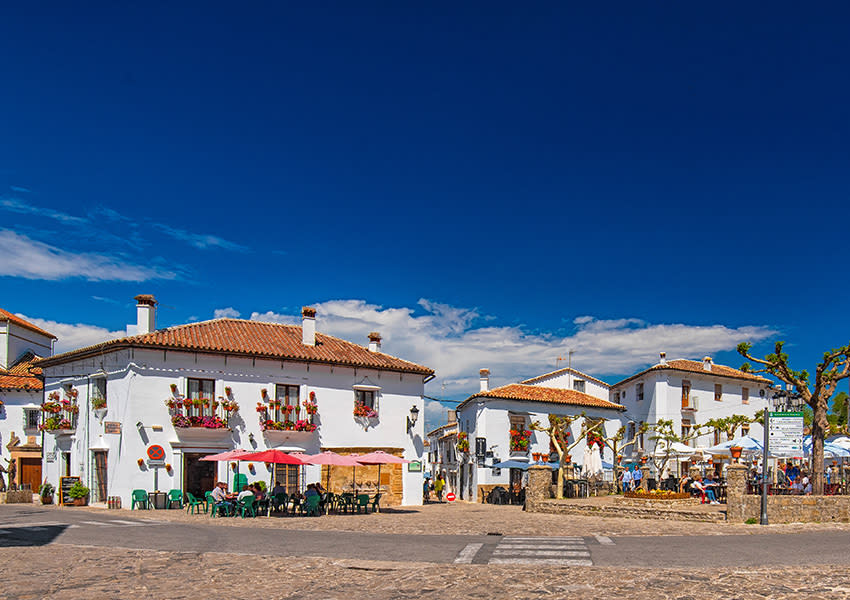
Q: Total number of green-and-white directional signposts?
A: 1